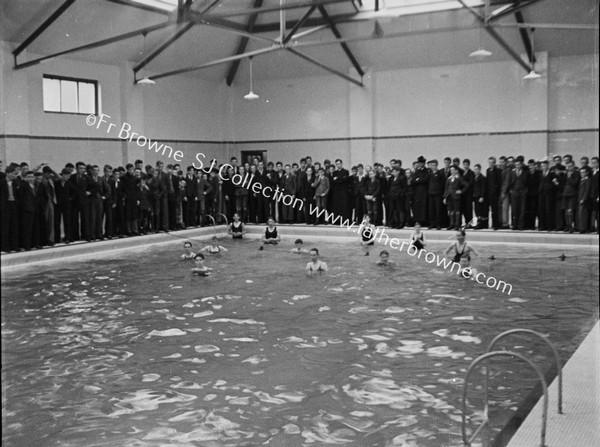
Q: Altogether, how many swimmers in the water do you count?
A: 12